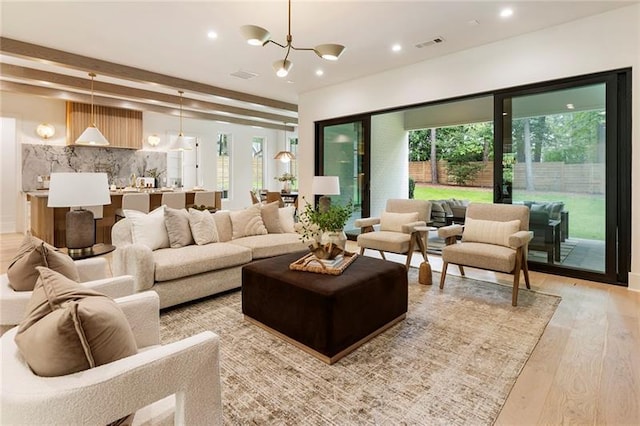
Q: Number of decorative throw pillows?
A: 10